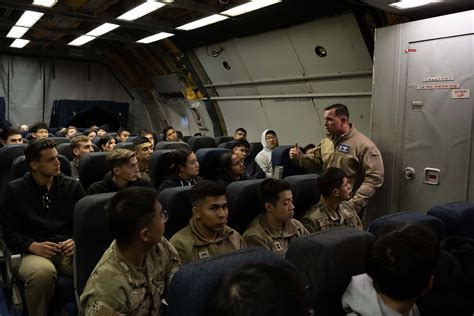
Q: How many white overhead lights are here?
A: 11